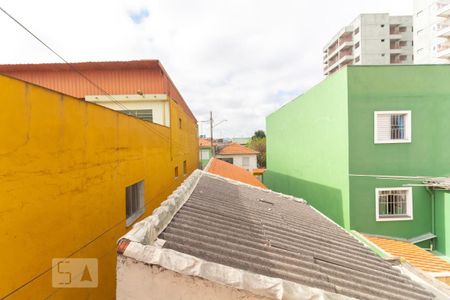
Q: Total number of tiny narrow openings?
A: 3